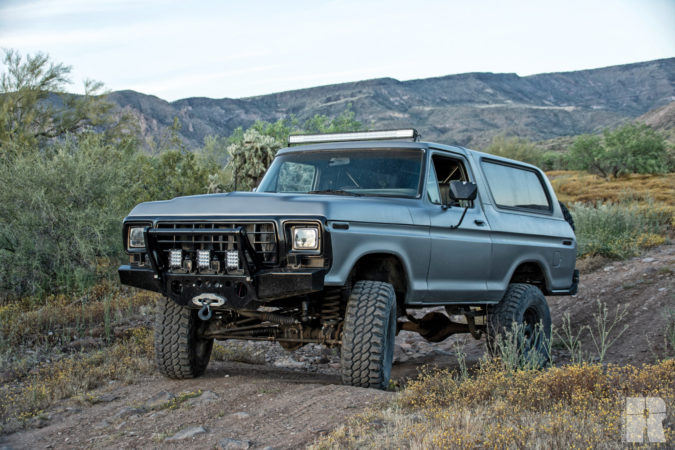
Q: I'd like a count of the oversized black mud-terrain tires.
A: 3